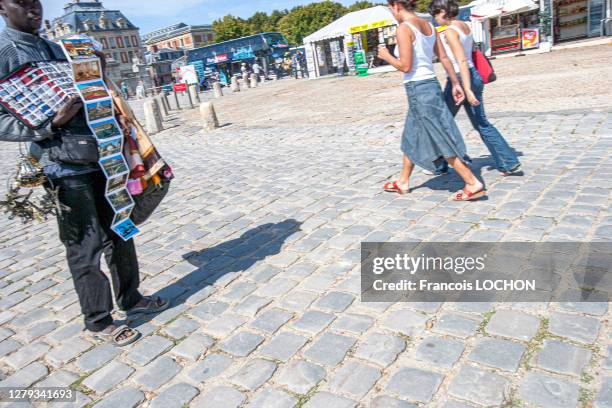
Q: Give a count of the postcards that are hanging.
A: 11